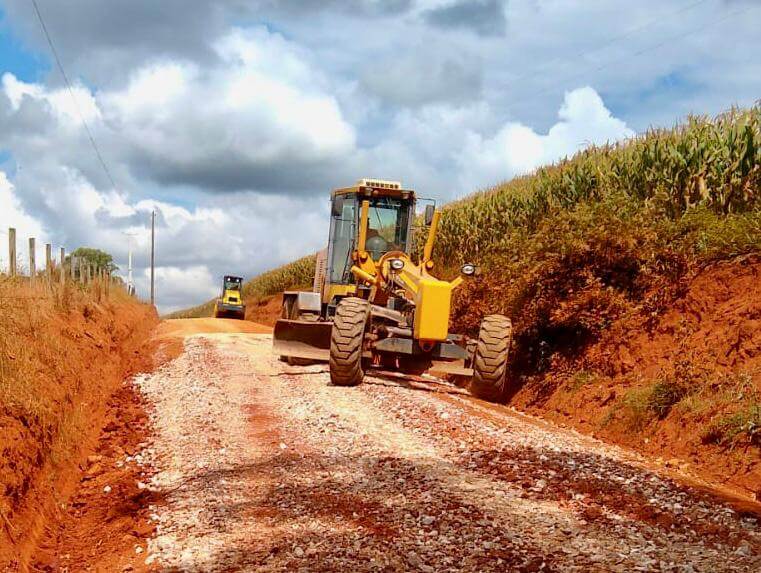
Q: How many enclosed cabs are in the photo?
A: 2